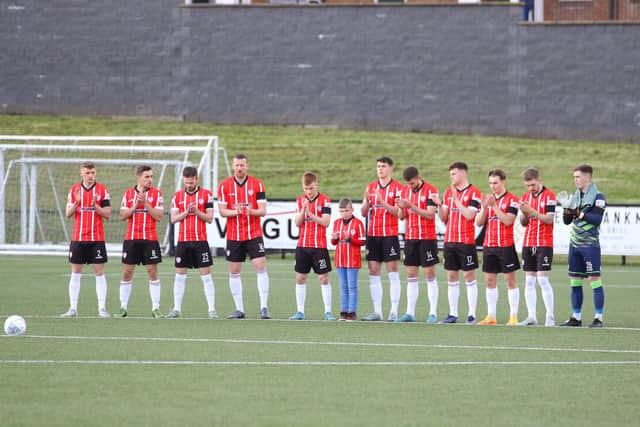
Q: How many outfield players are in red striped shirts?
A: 10